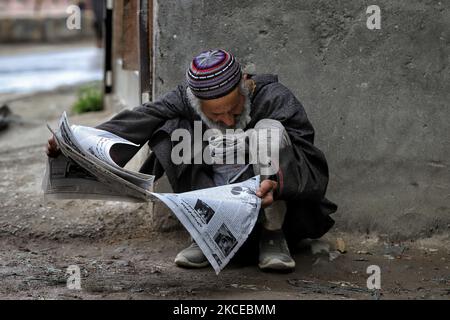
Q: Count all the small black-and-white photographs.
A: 2